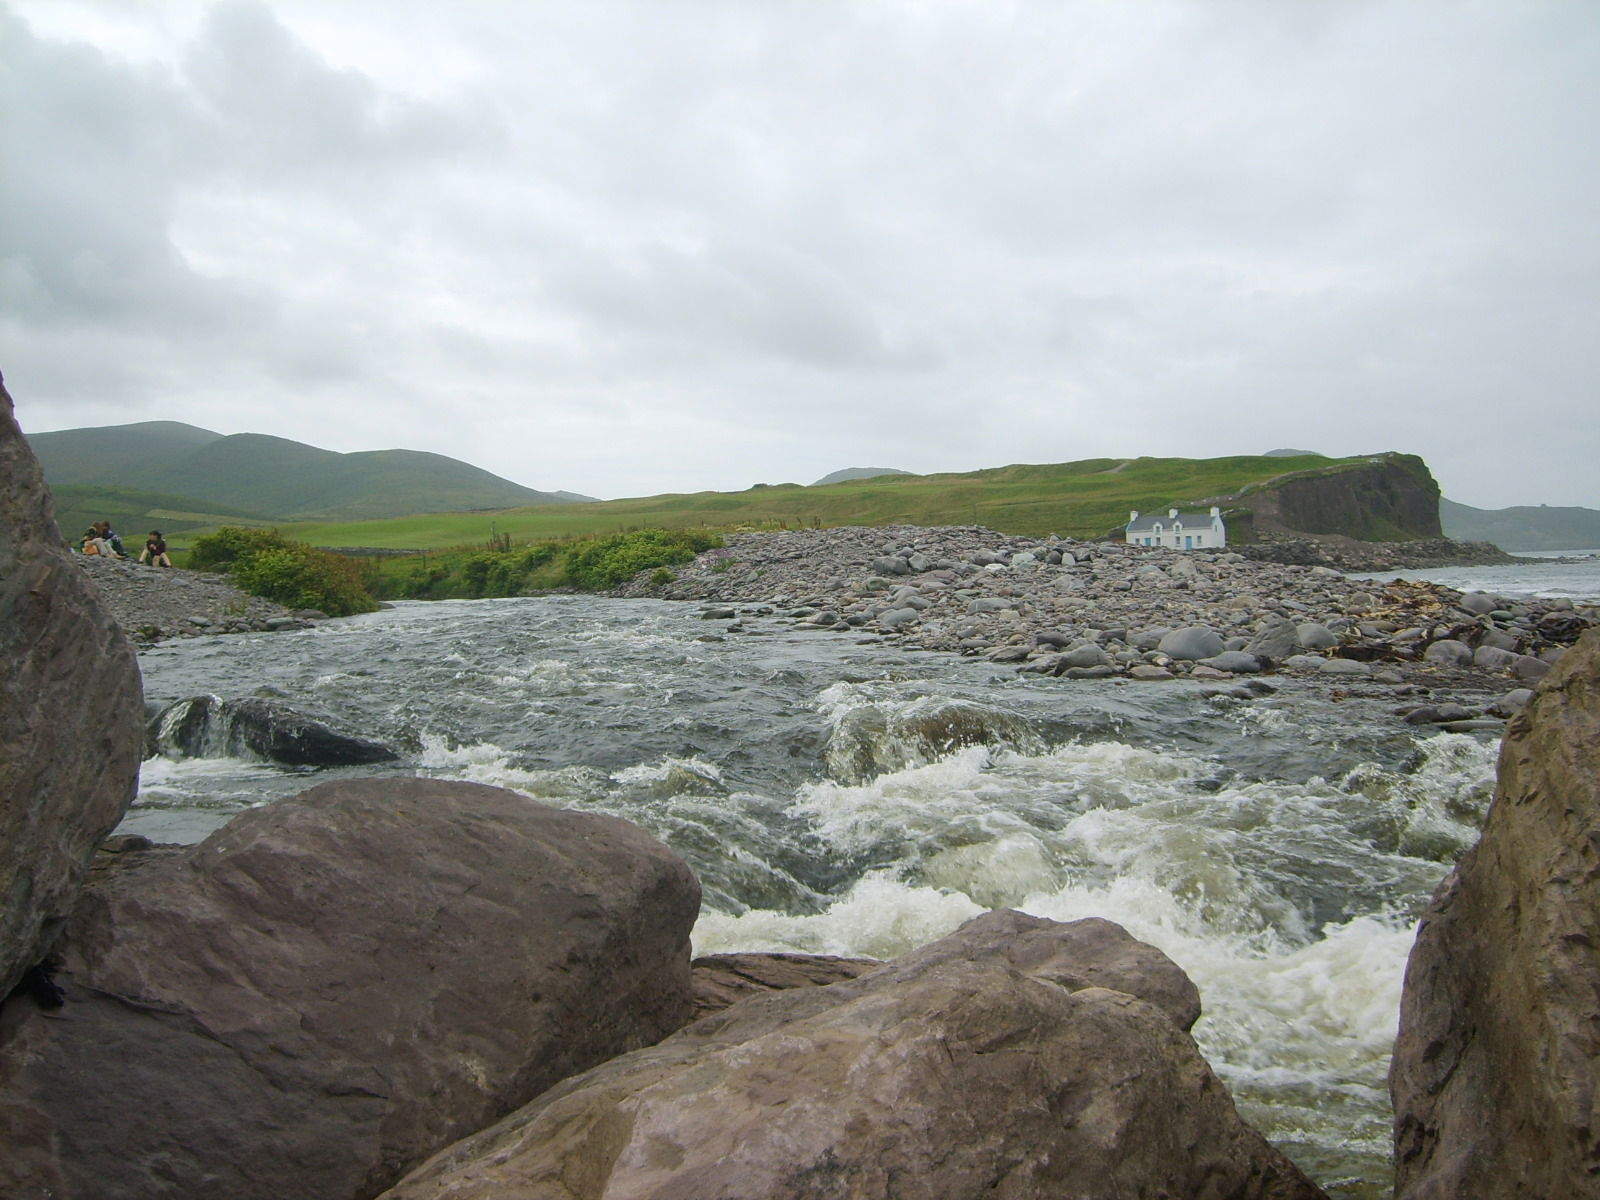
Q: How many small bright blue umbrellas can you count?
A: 0